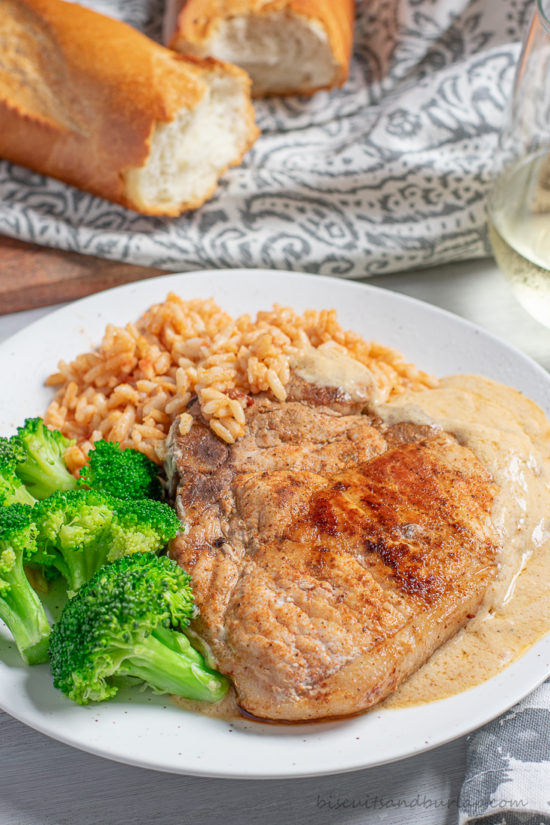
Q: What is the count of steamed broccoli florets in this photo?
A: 6